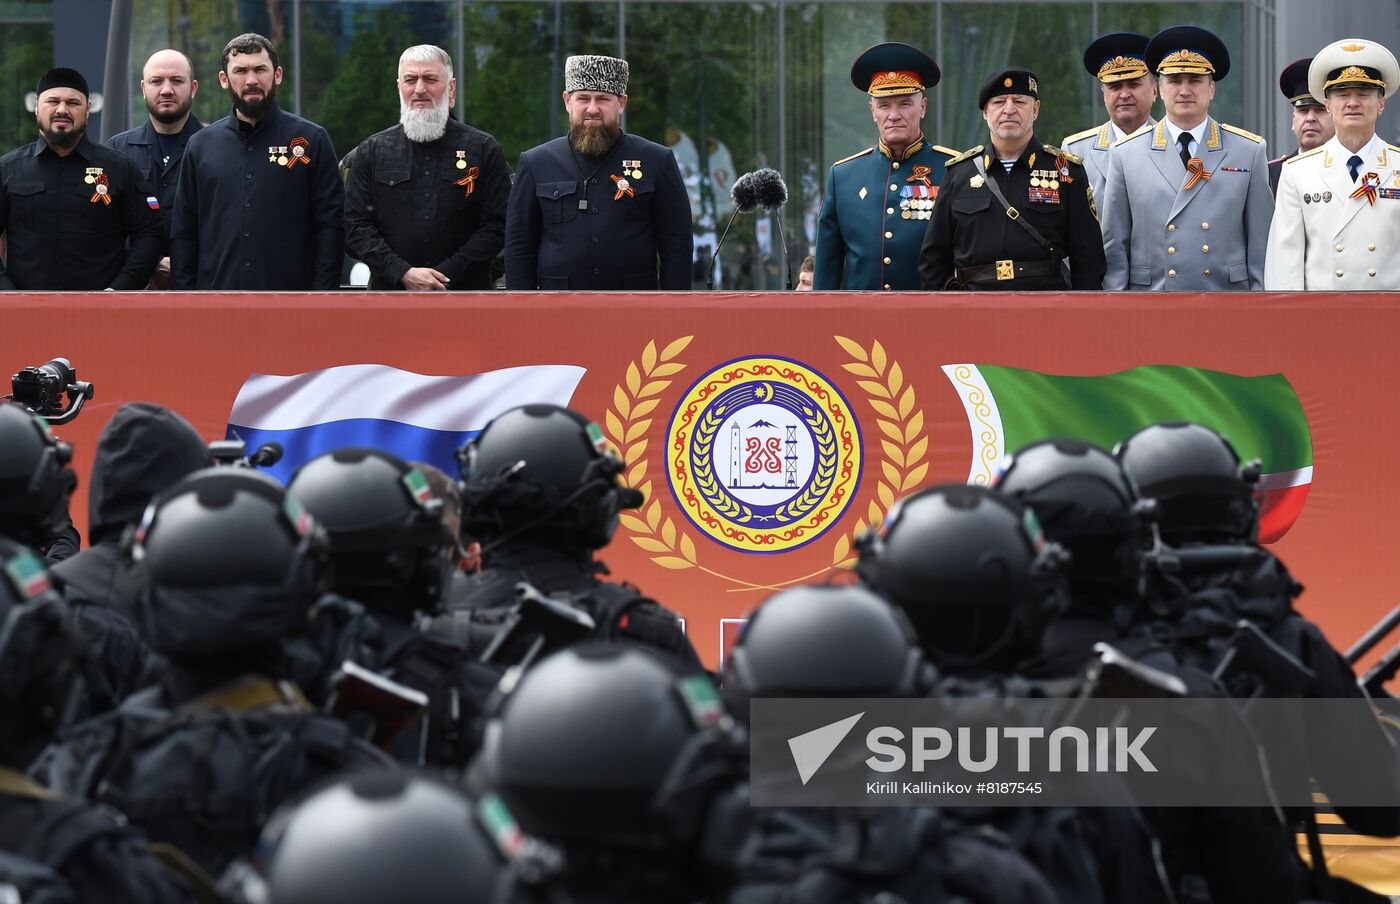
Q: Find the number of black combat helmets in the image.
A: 11